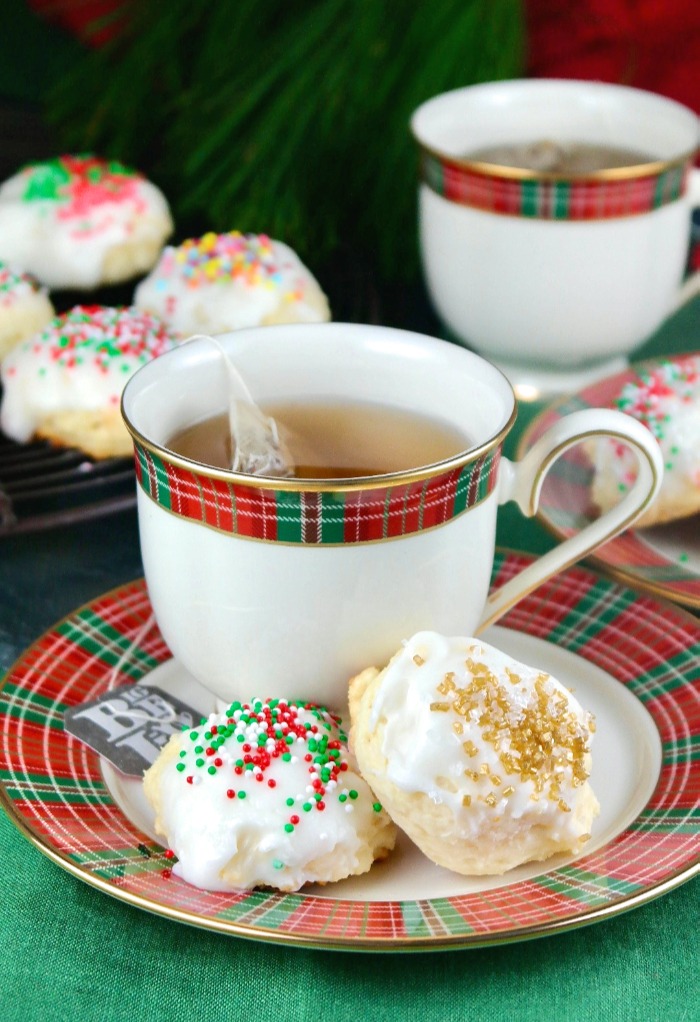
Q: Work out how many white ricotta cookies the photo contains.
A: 7